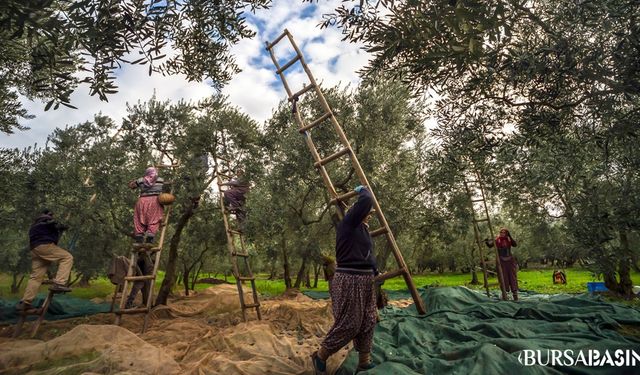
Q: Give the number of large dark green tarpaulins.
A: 2